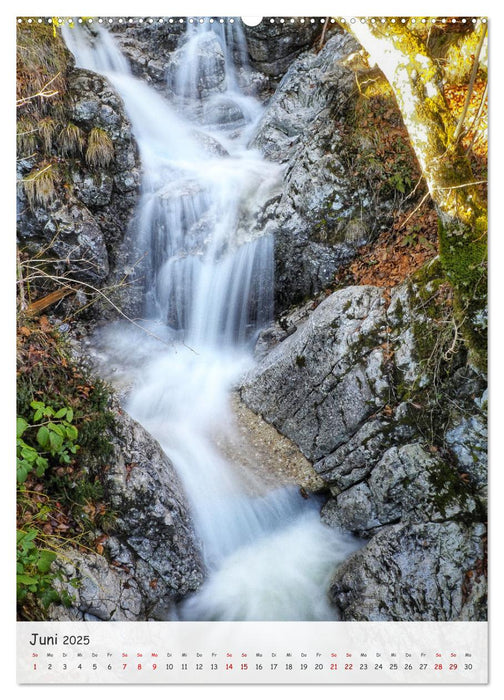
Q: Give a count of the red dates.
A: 10